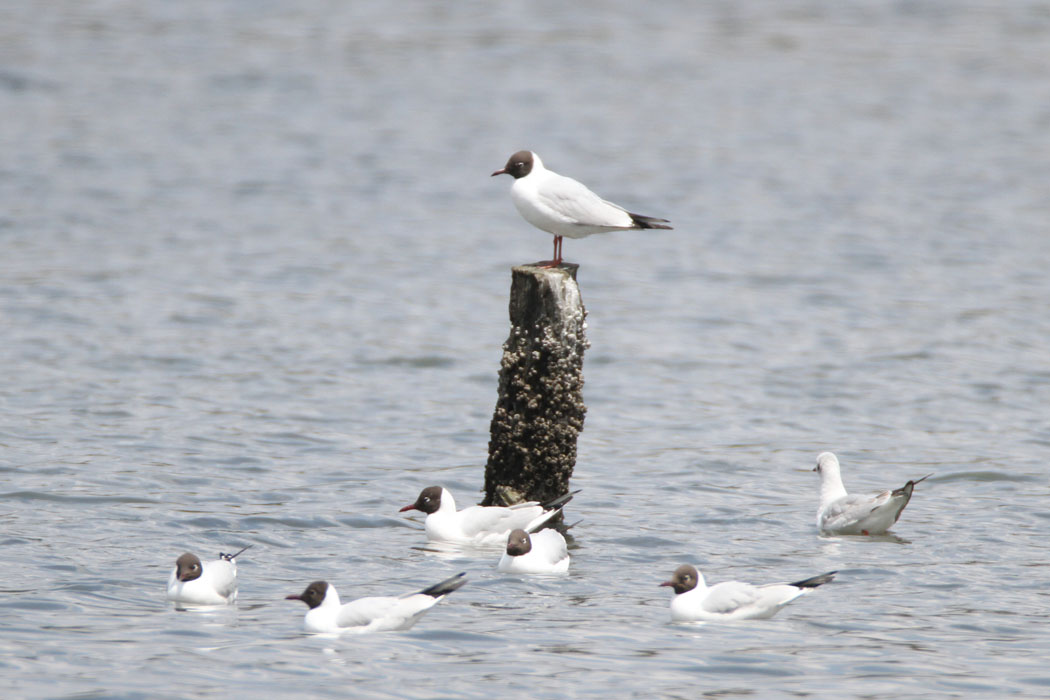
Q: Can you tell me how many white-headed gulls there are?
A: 1